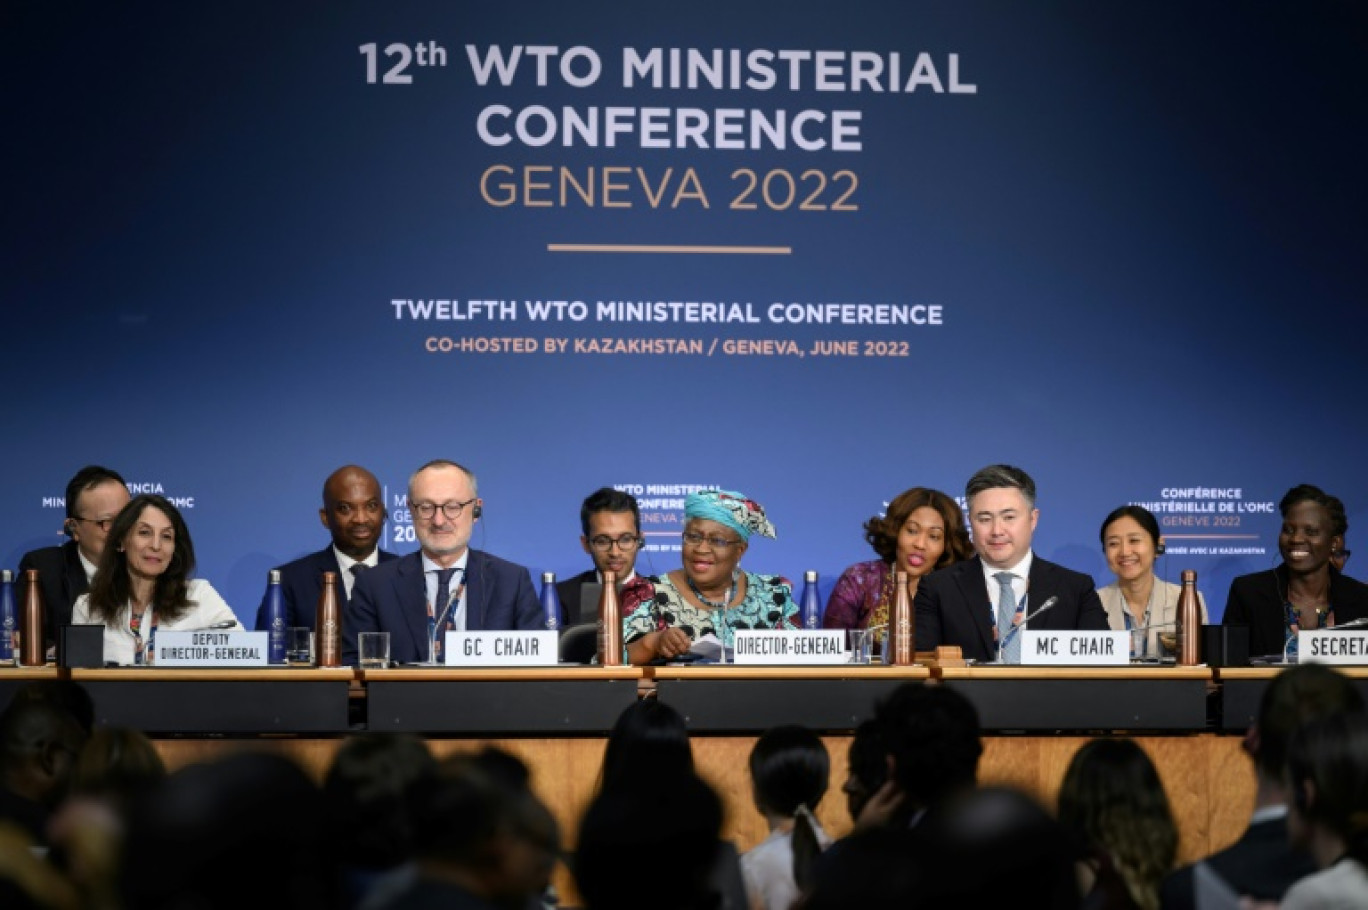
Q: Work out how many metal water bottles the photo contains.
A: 9